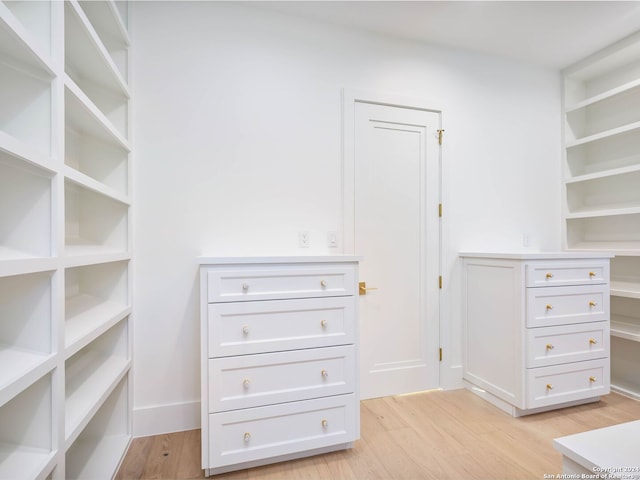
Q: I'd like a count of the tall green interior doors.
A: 0